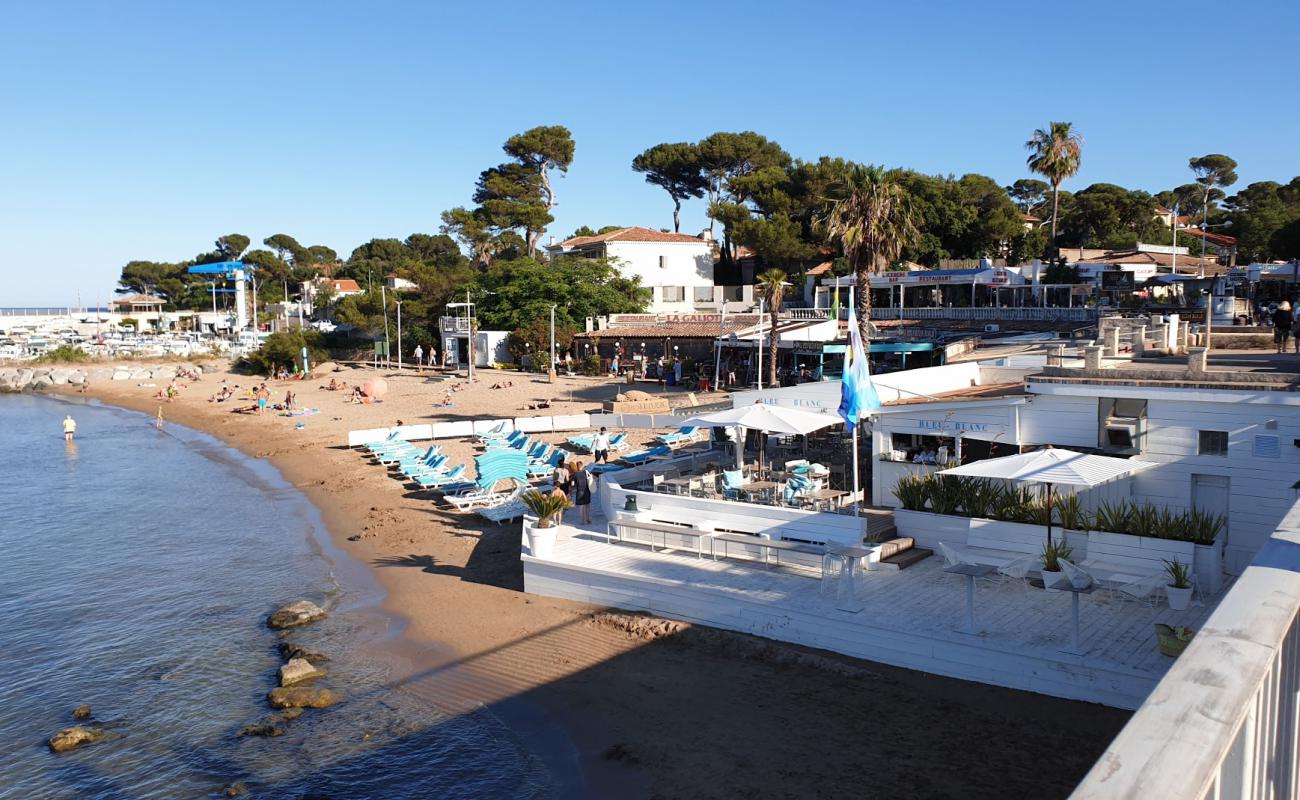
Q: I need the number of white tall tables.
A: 3